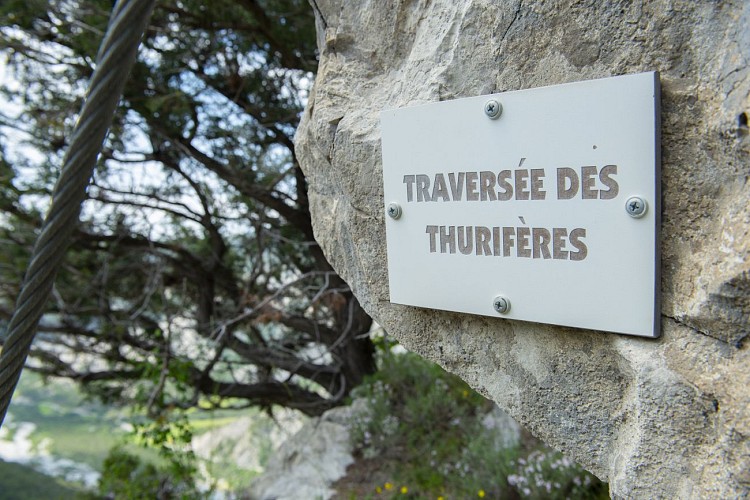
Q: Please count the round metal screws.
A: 4